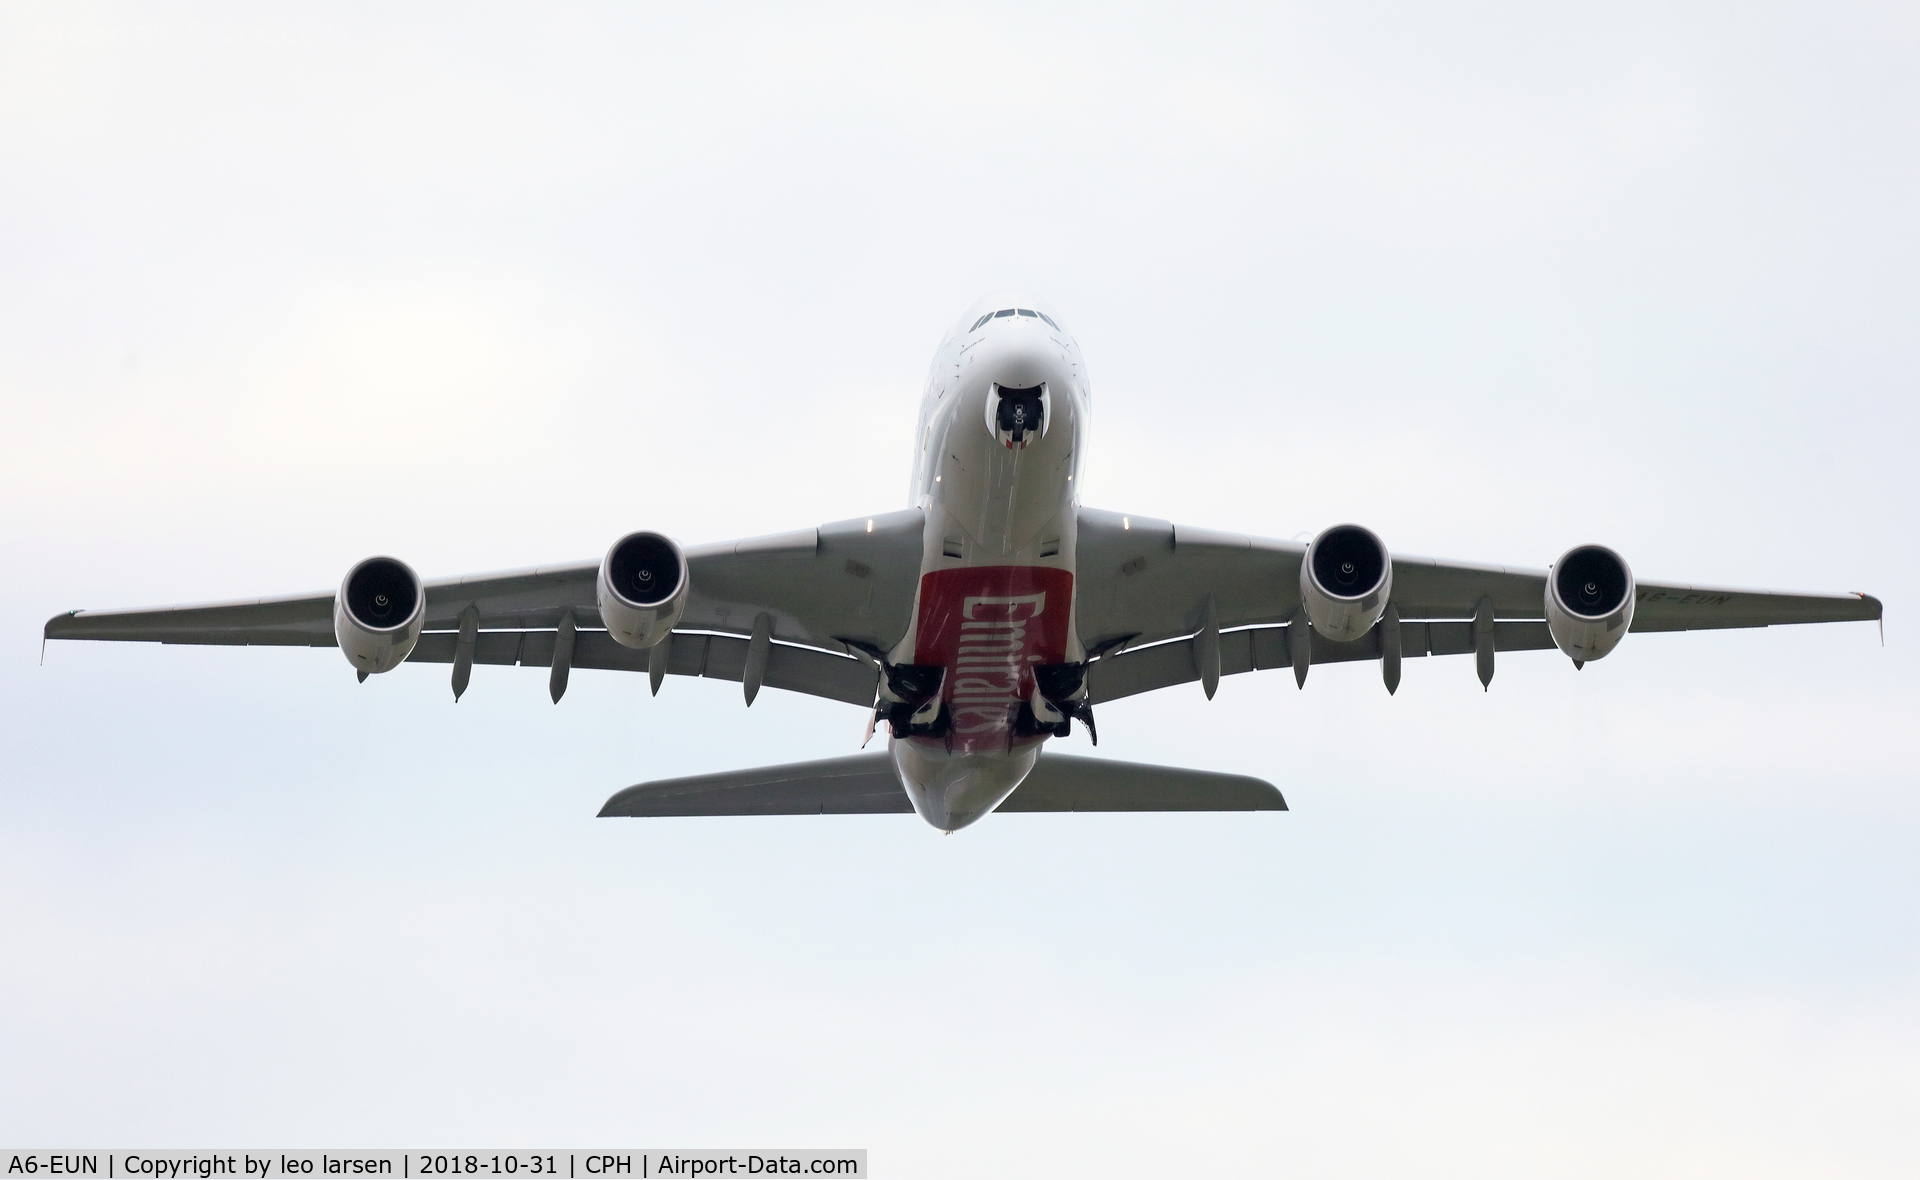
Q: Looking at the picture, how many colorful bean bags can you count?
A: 0